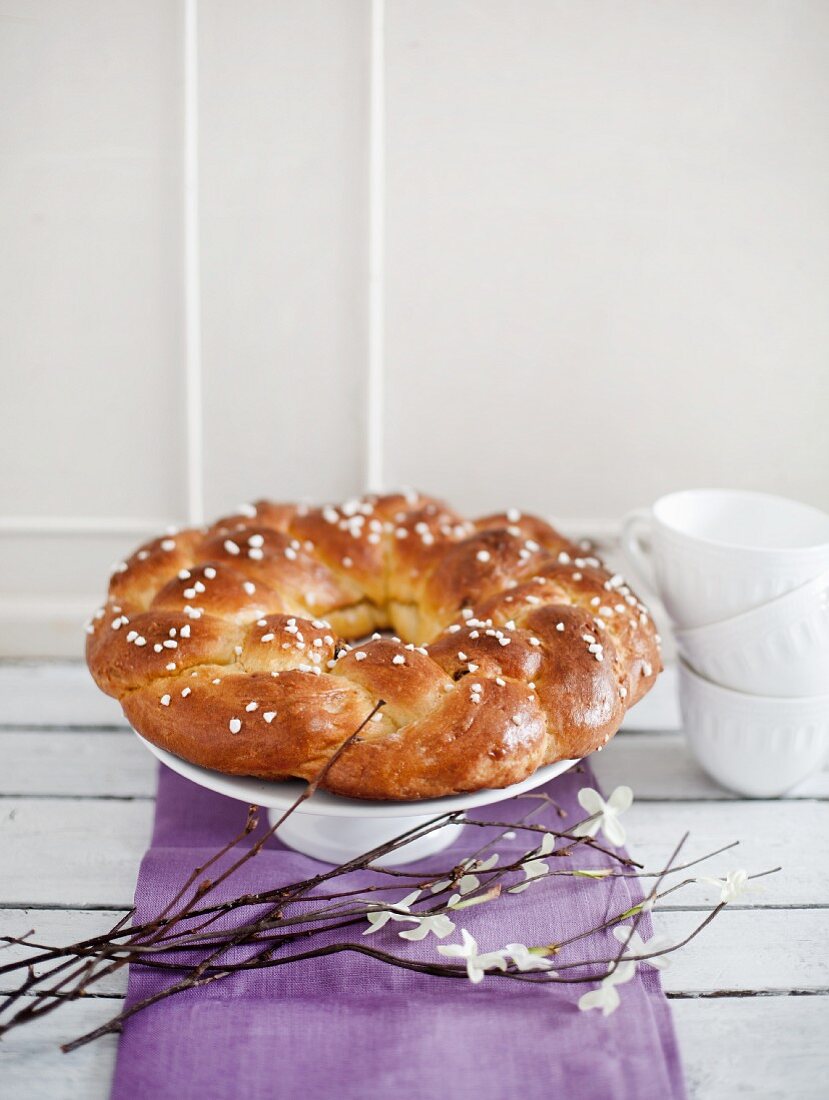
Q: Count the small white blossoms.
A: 10